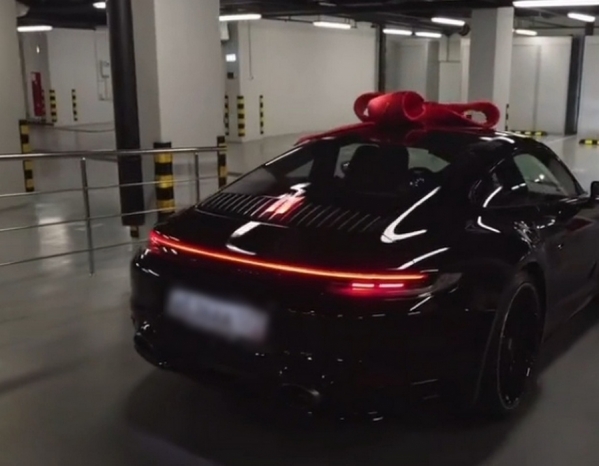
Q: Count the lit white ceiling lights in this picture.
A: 10